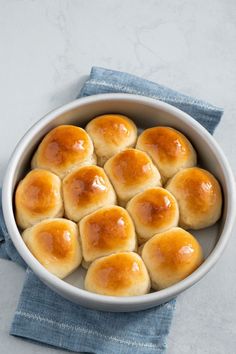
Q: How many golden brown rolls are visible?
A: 12